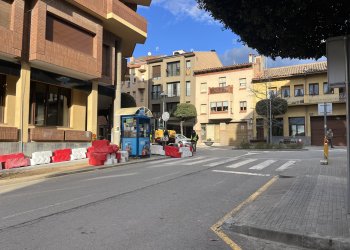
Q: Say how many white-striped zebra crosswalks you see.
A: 1